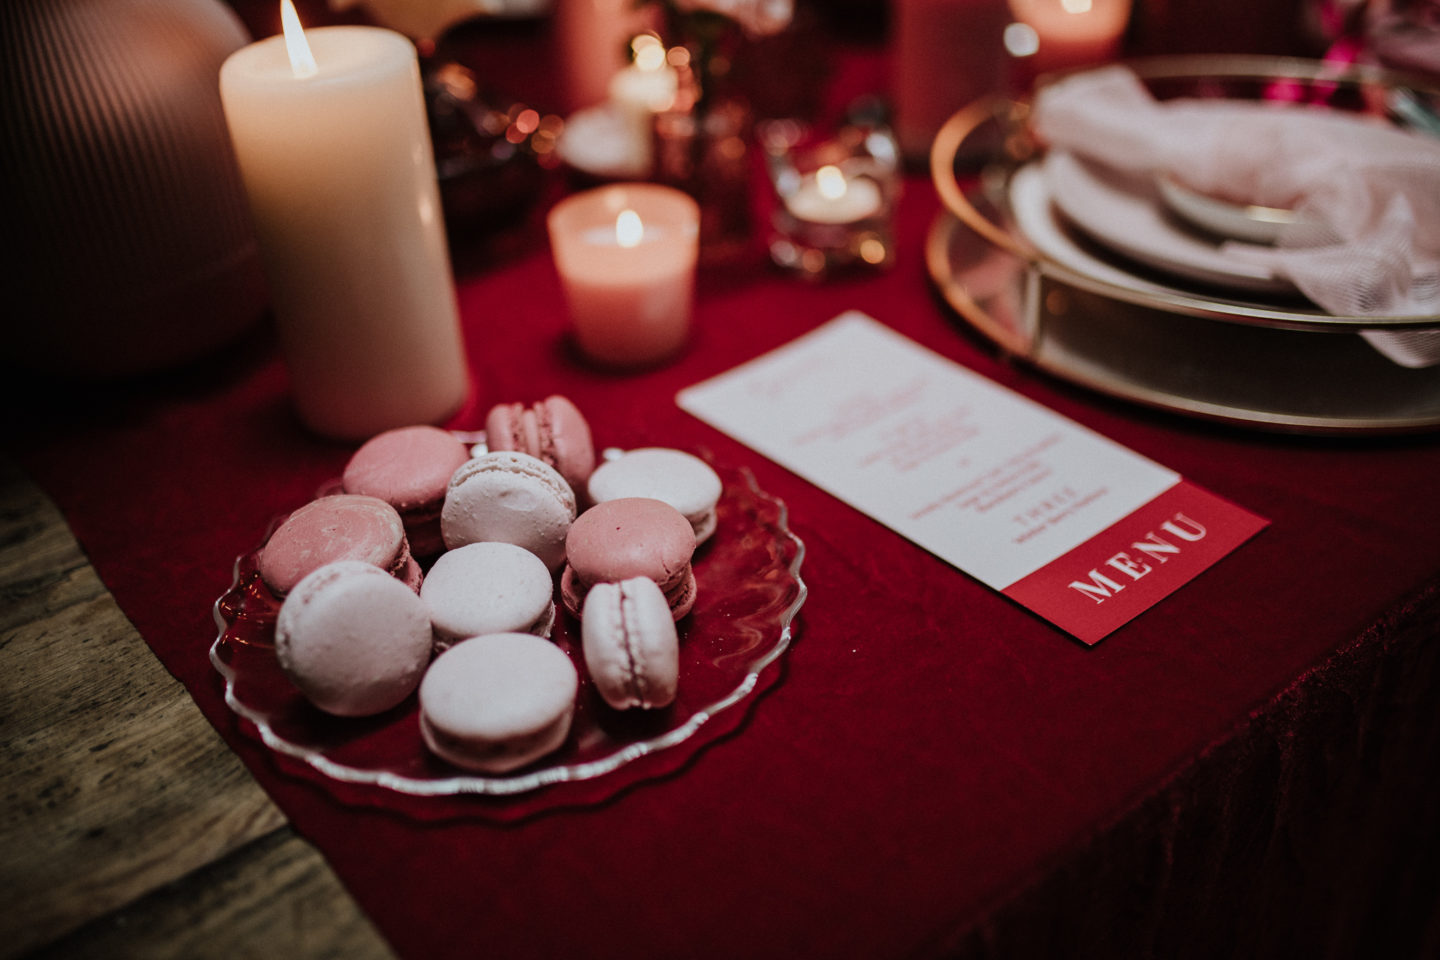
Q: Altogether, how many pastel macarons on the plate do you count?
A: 10